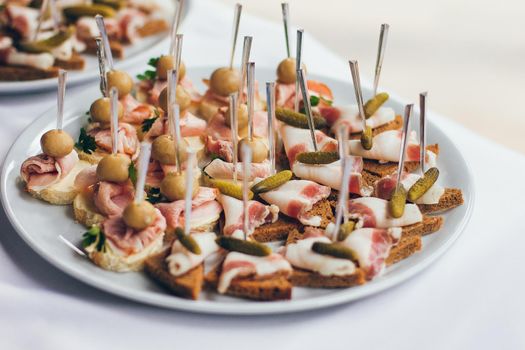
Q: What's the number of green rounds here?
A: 13